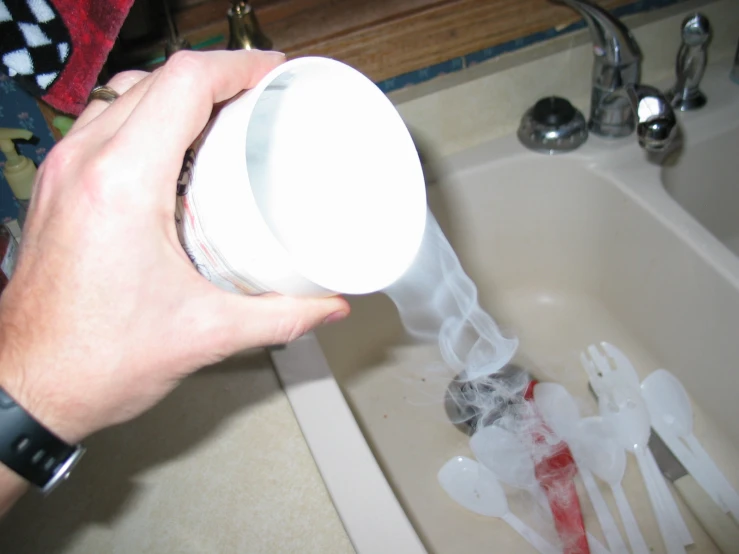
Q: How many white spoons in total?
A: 5